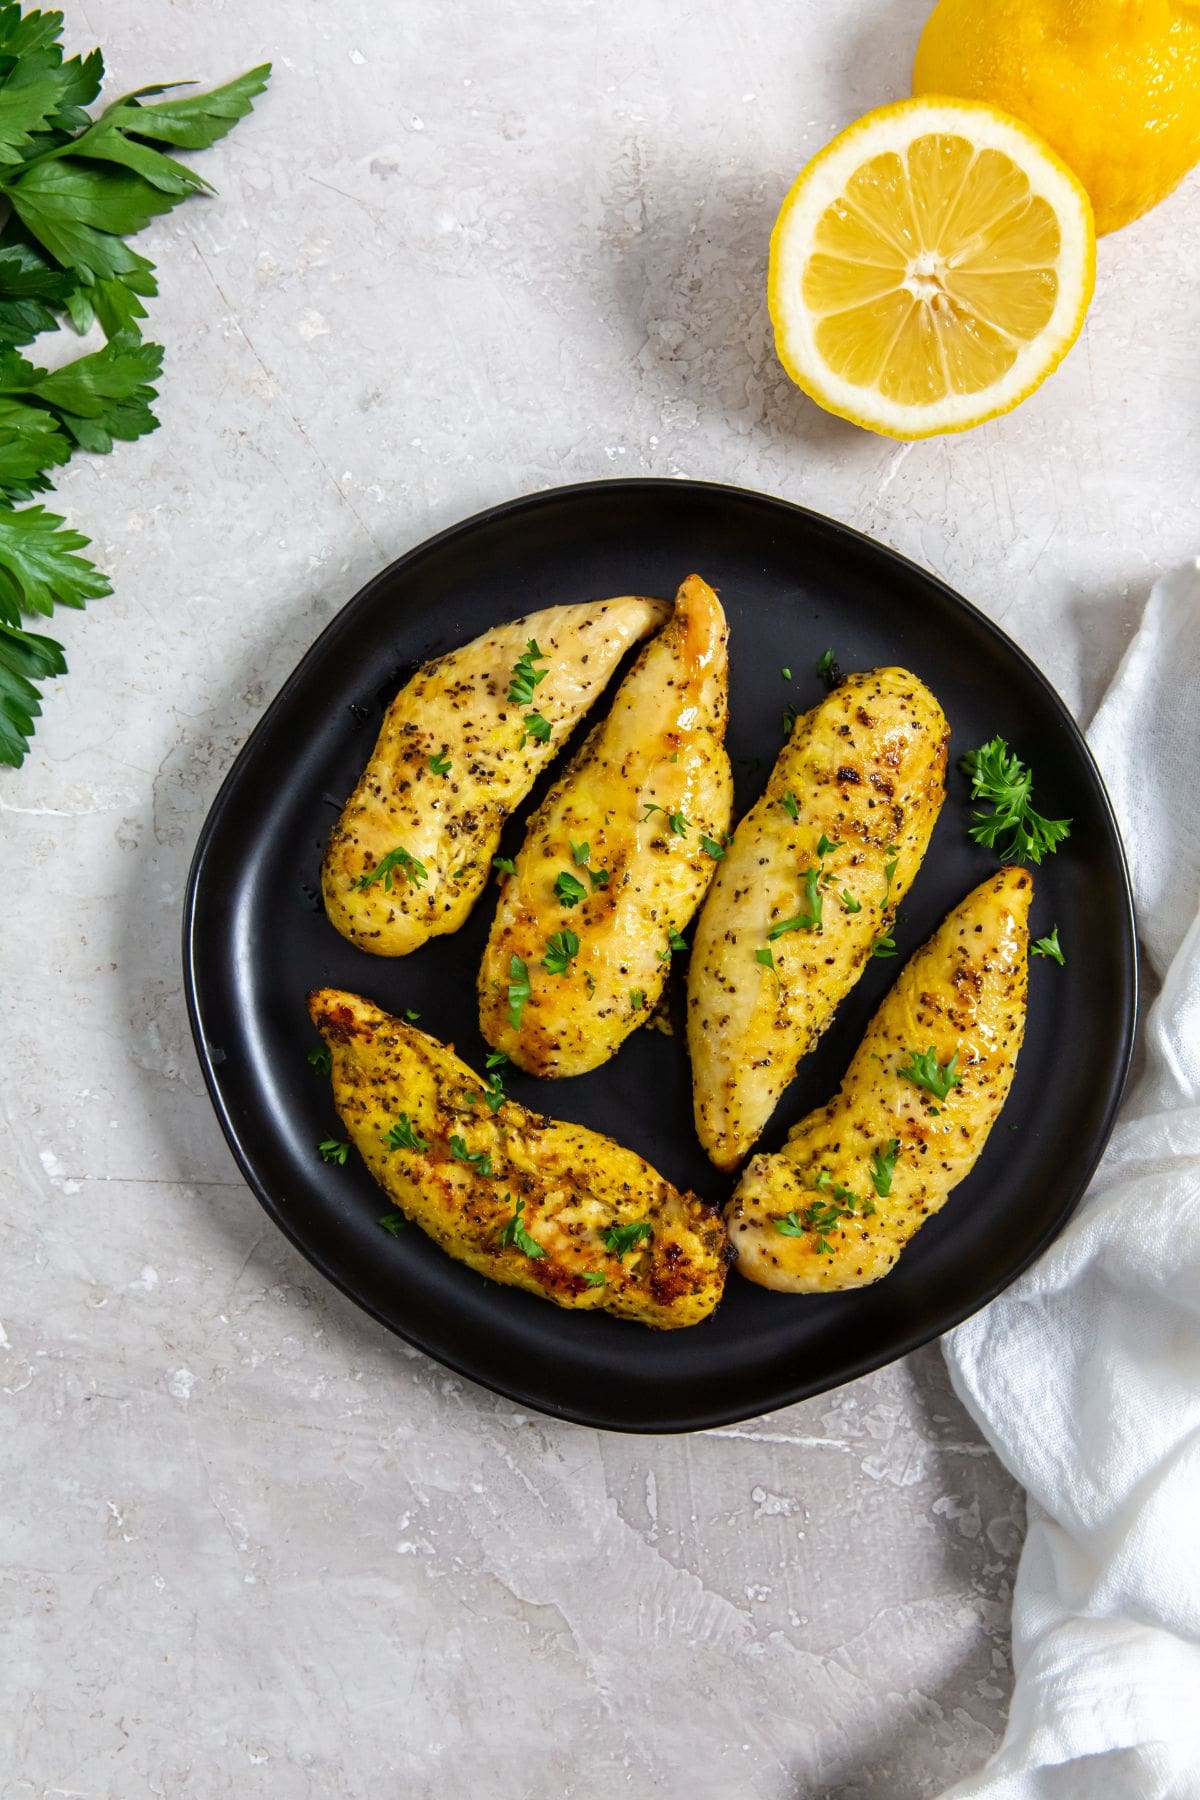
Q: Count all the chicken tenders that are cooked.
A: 5